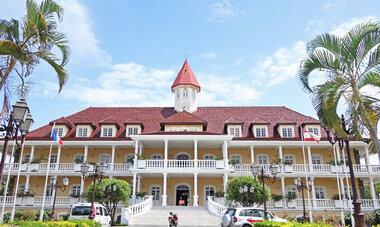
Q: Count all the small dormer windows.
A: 8